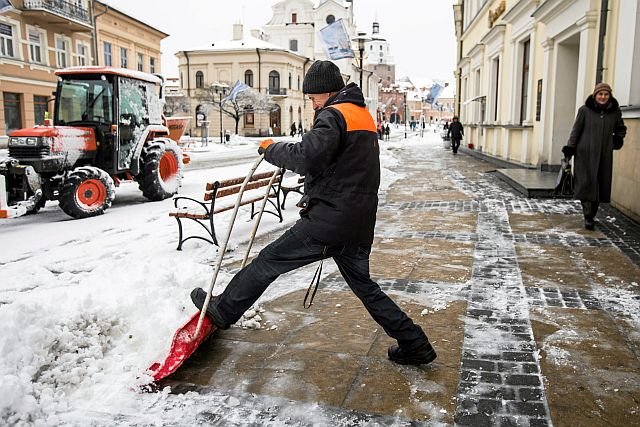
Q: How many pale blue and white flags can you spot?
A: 3